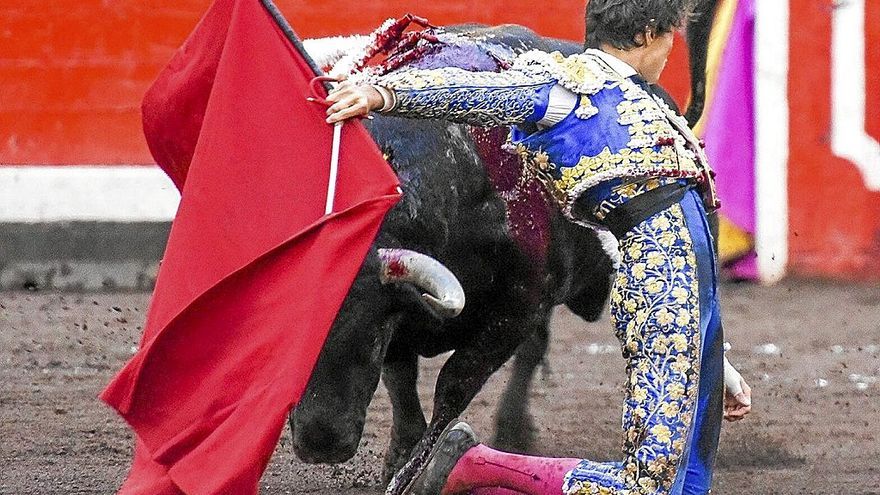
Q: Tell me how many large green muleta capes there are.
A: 0